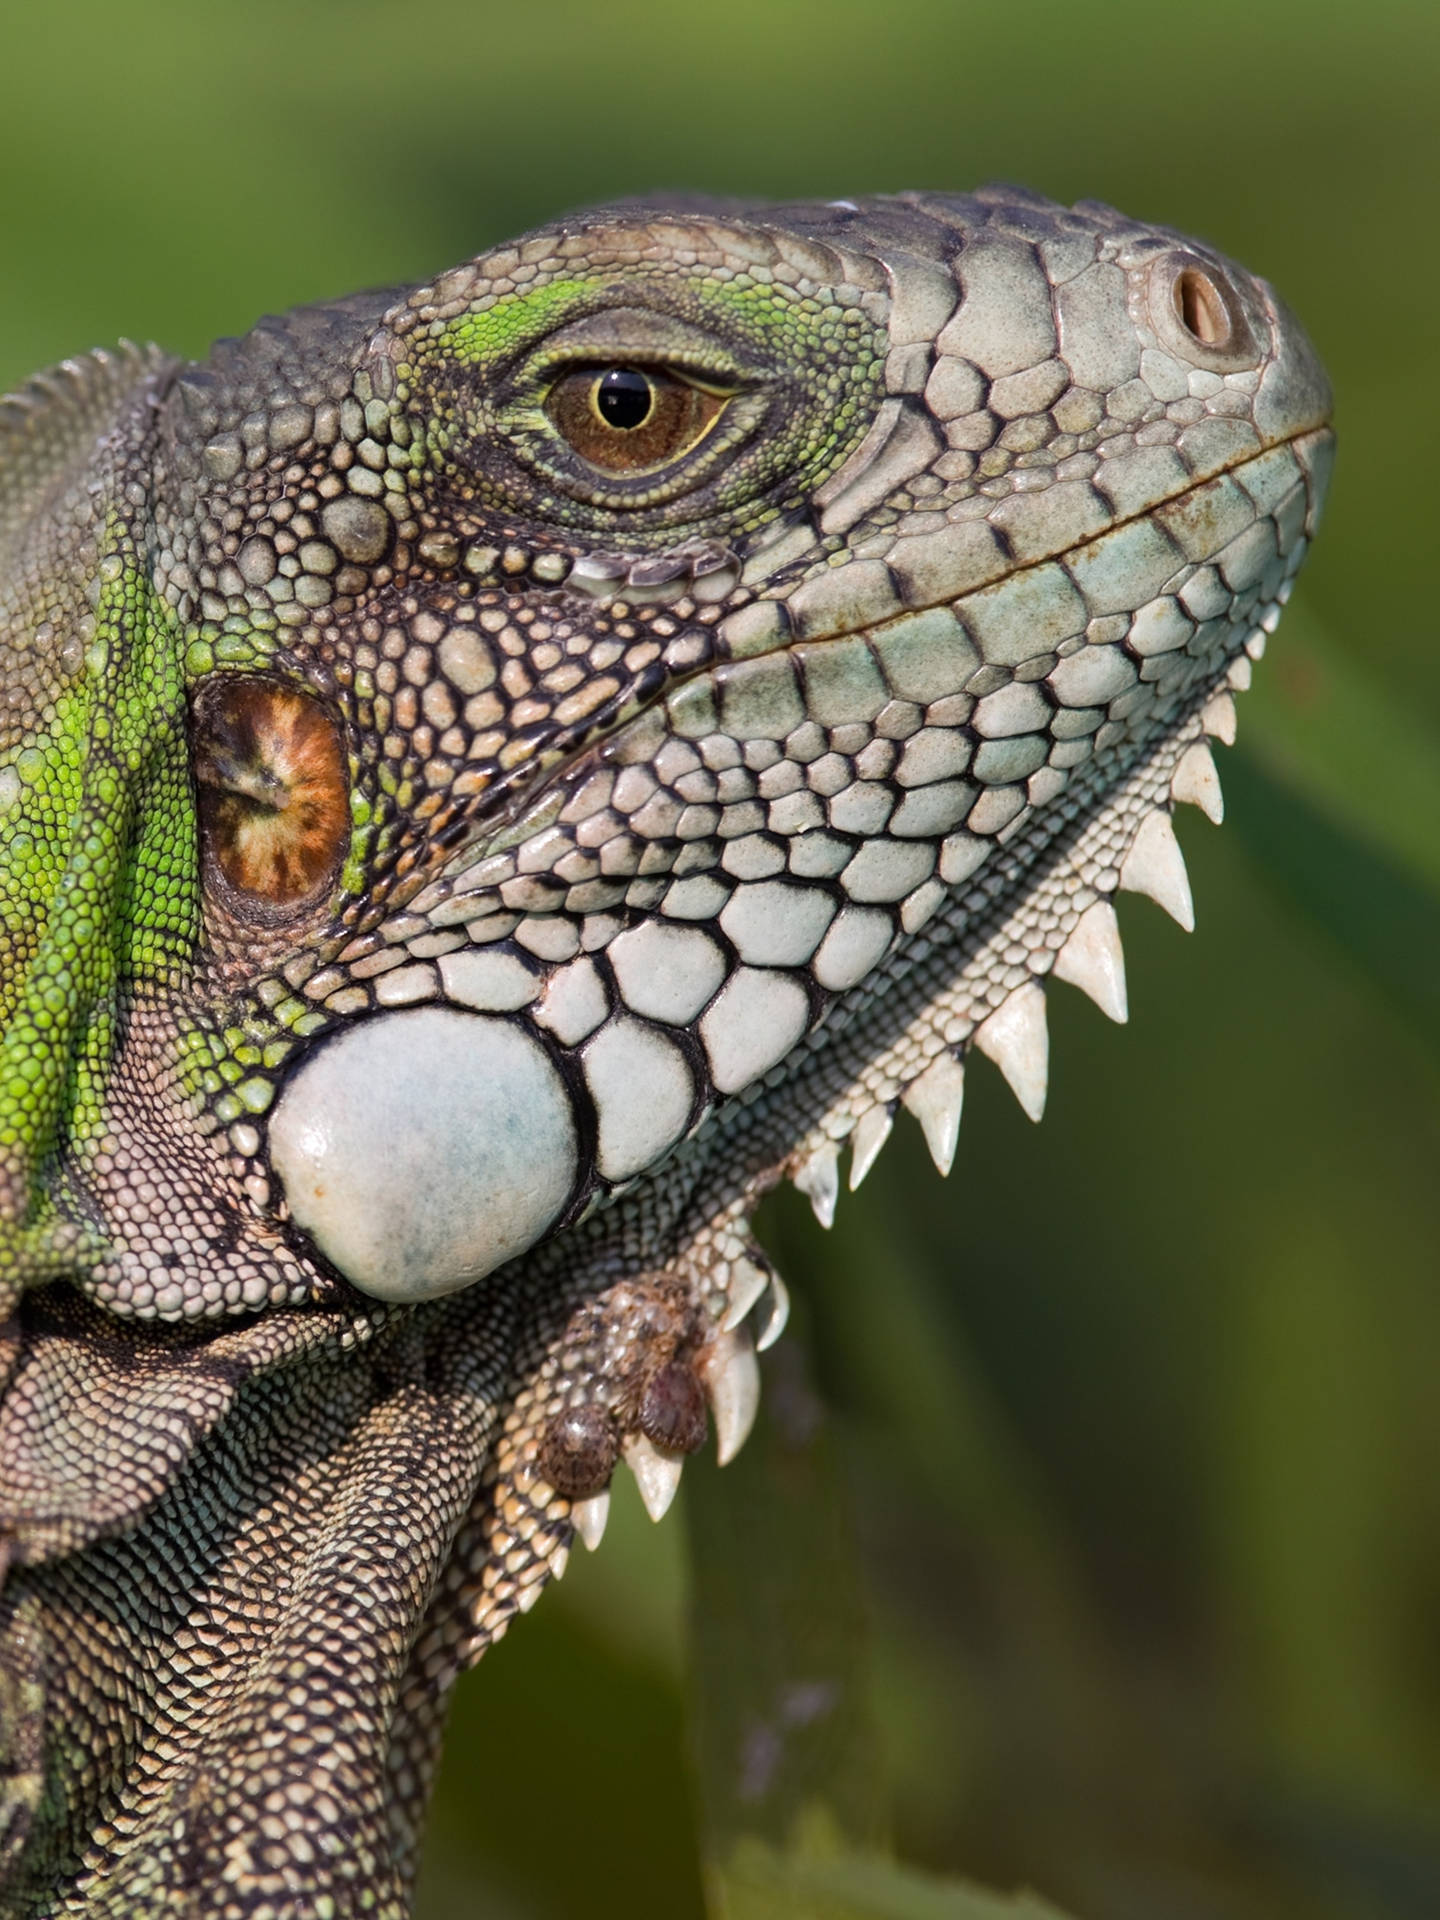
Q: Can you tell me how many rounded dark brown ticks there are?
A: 2